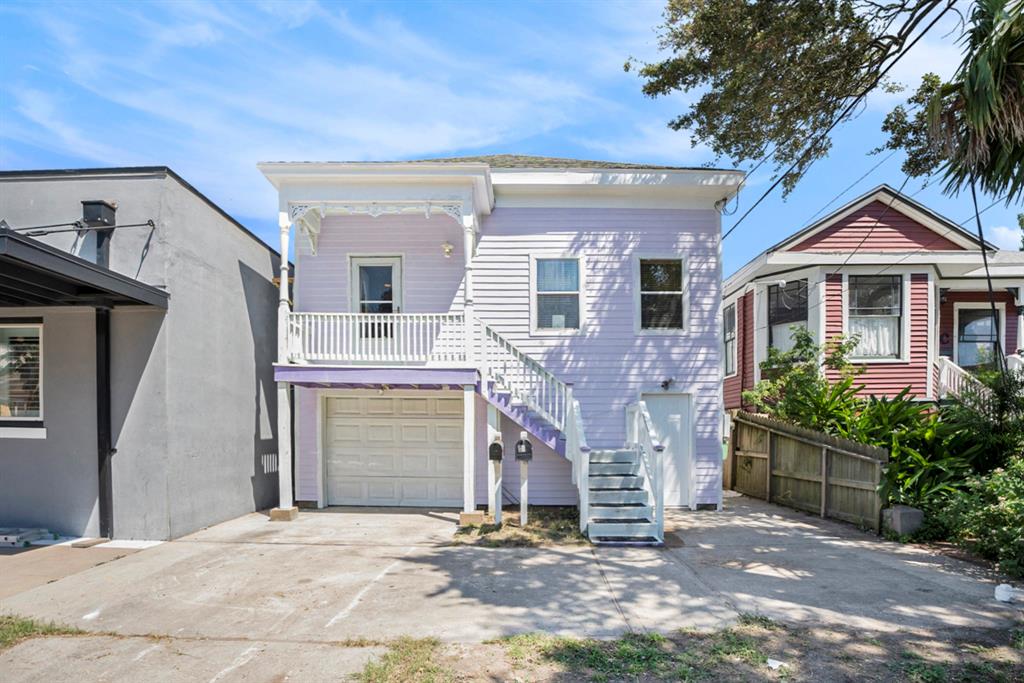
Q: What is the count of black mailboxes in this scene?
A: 2